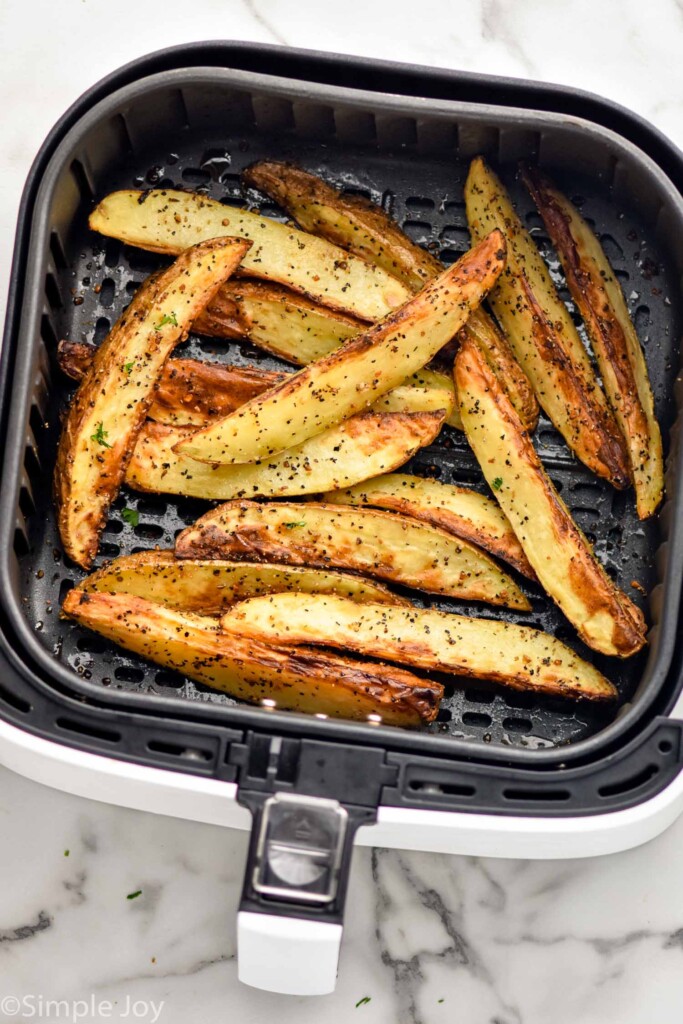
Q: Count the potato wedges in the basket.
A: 15